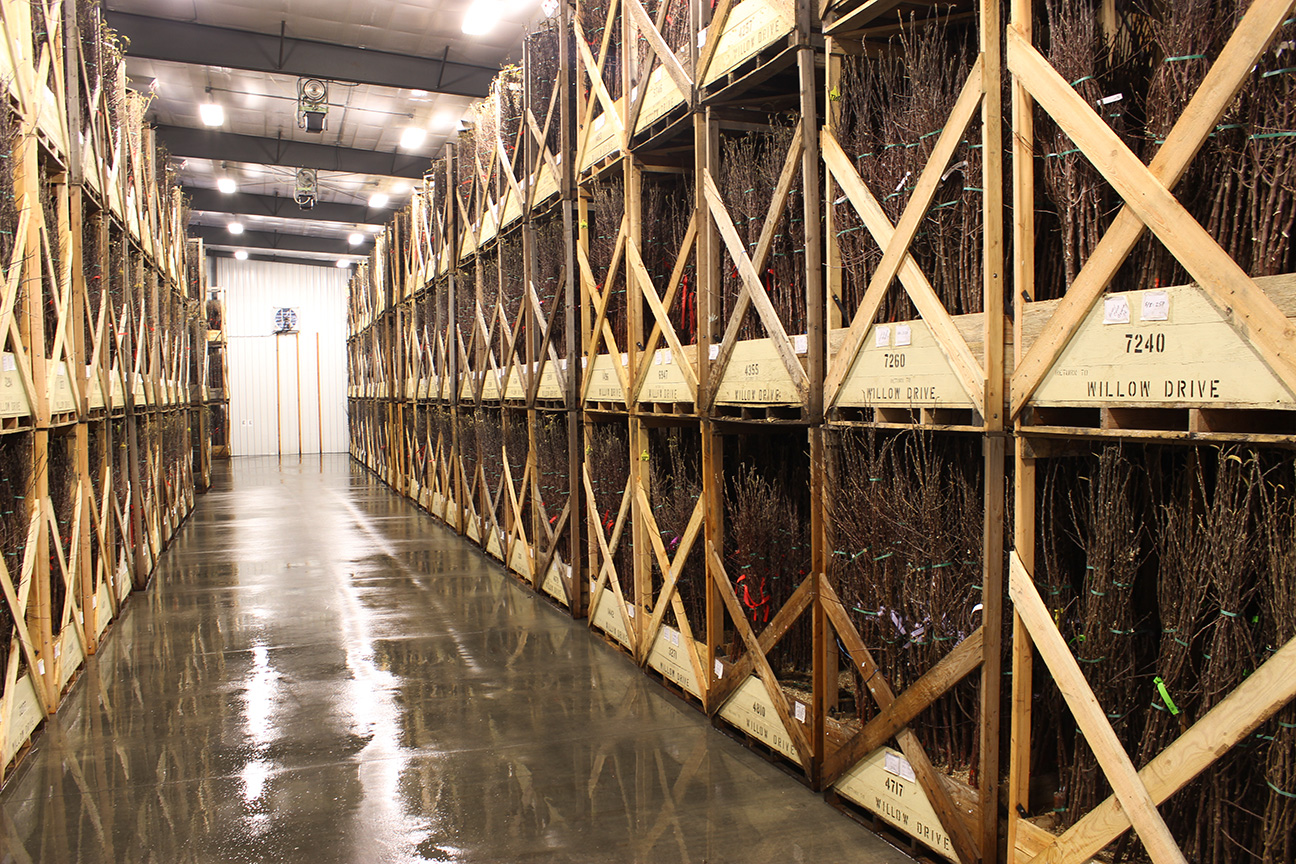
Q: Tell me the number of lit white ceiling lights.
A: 9